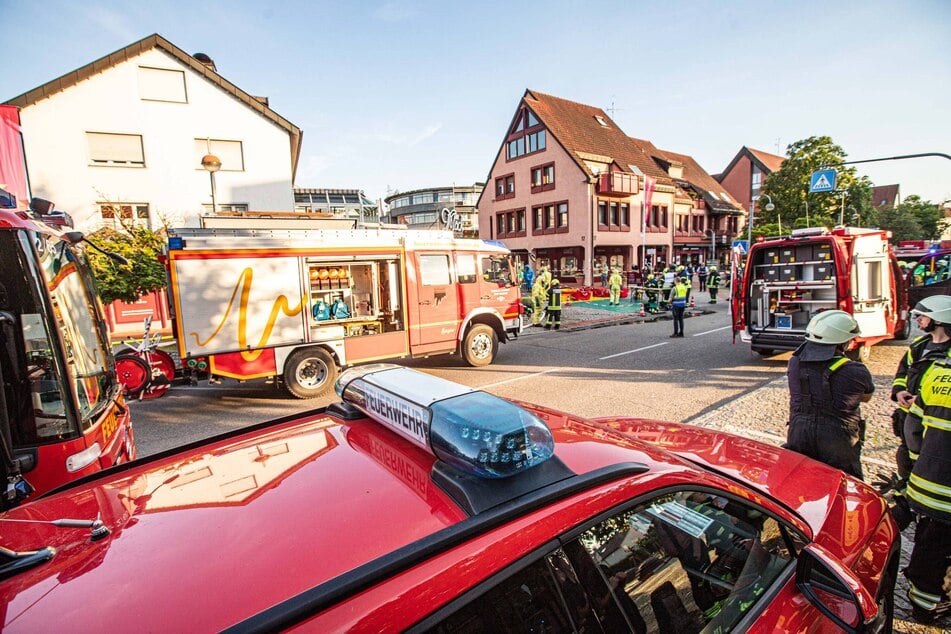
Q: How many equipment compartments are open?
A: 2